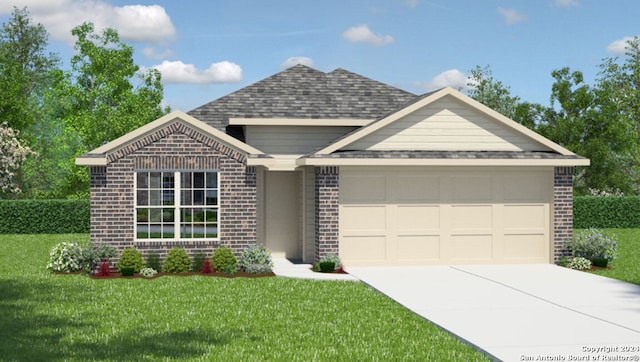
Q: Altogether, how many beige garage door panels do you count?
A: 12